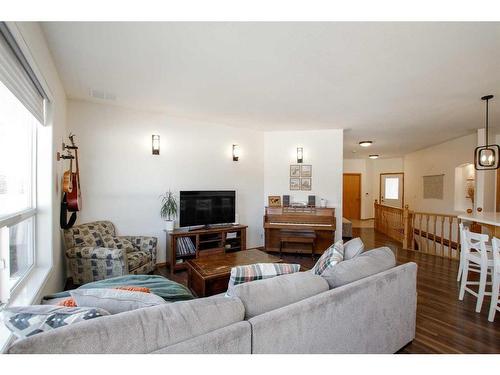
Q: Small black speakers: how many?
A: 2